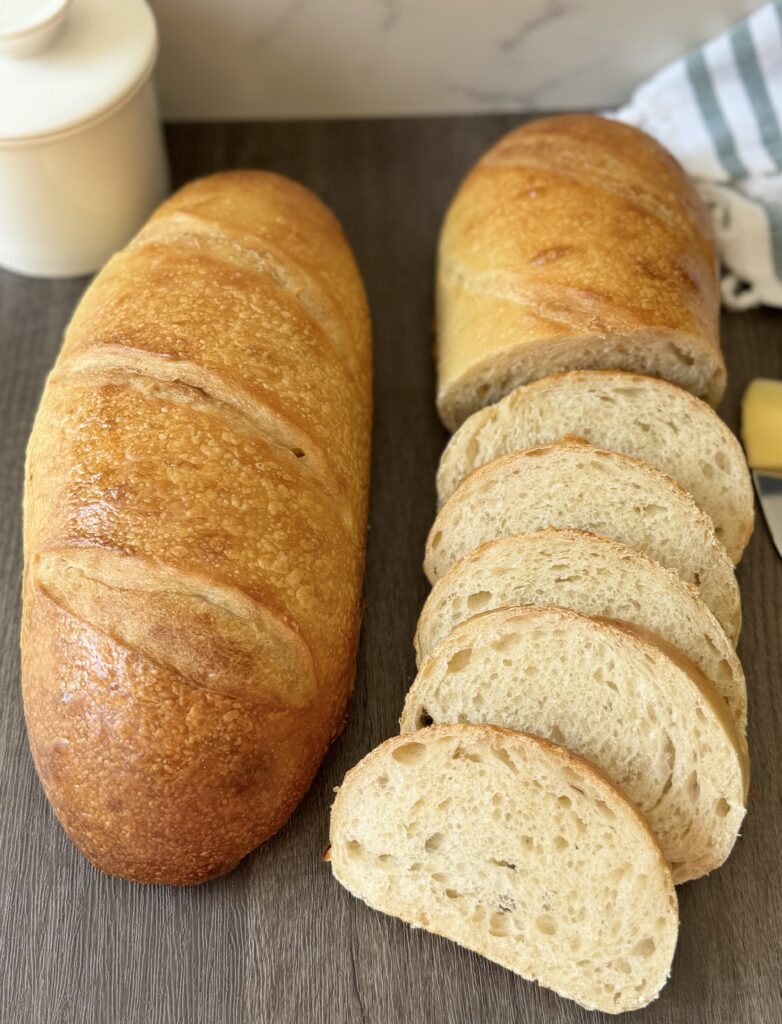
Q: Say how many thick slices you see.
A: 5